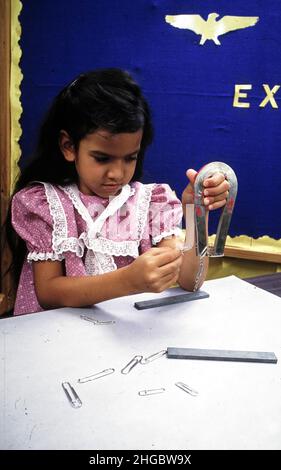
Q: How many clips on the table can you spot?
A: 8